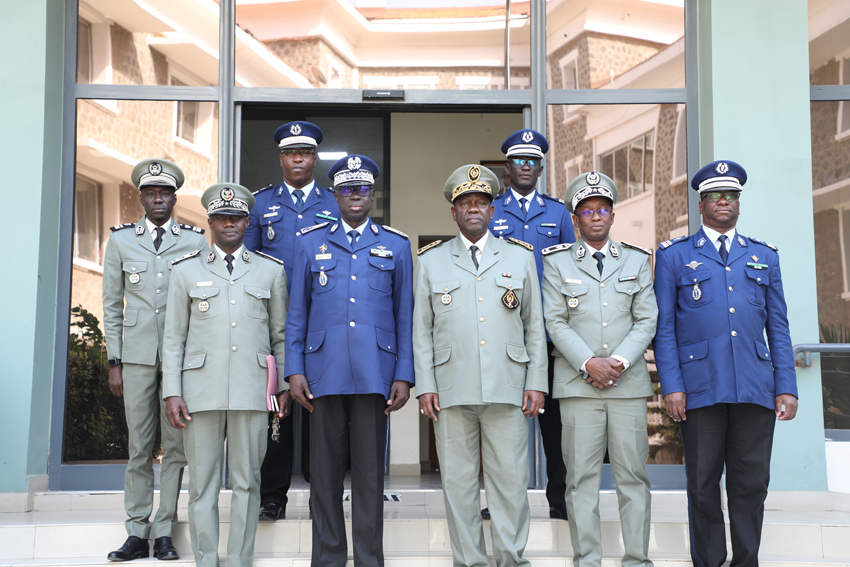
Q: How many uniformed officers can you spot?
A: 8